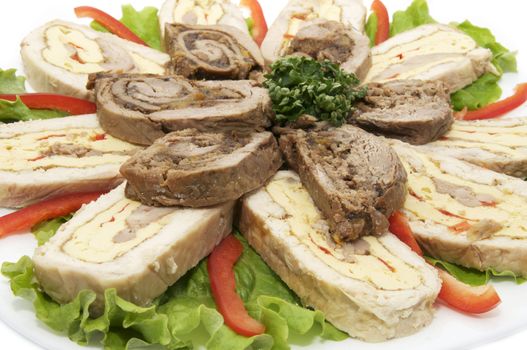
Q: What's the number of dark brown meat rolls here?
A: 6